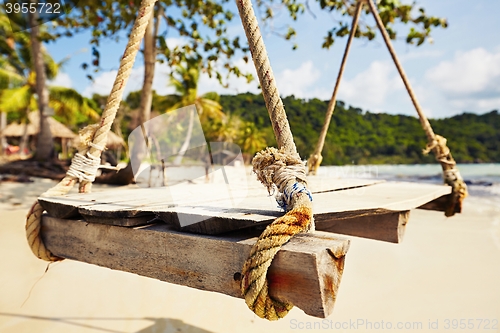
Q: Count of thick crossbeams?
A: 3